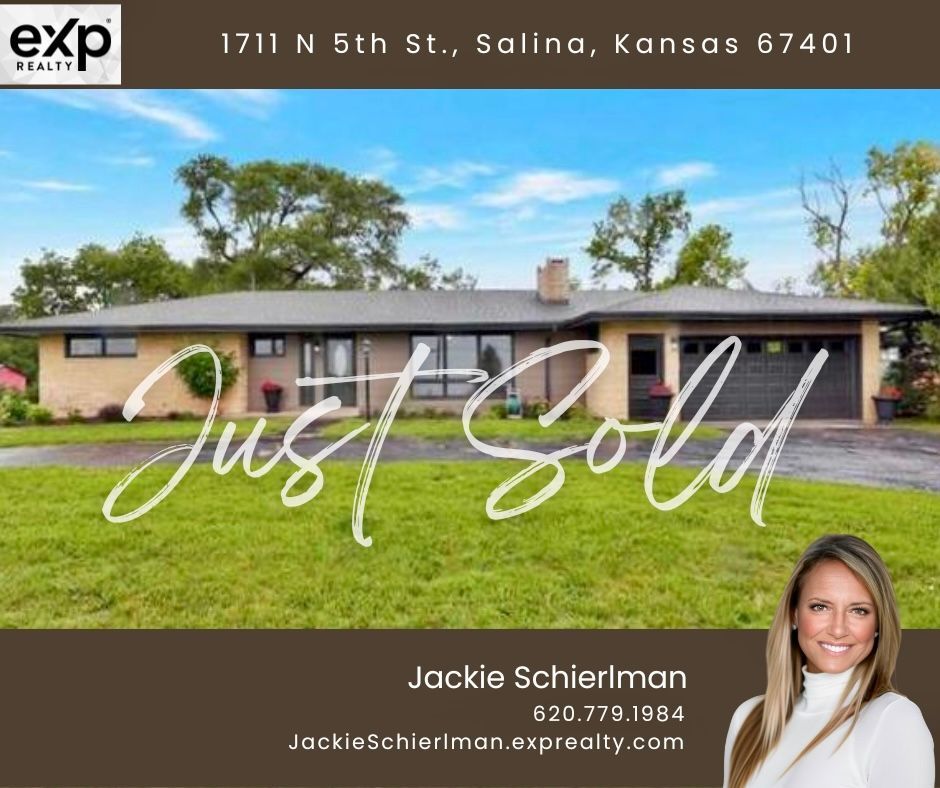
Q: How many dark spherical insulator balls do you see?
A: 0